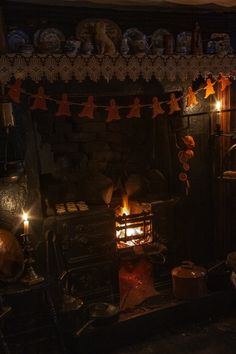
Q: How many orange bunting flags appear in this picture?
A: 11